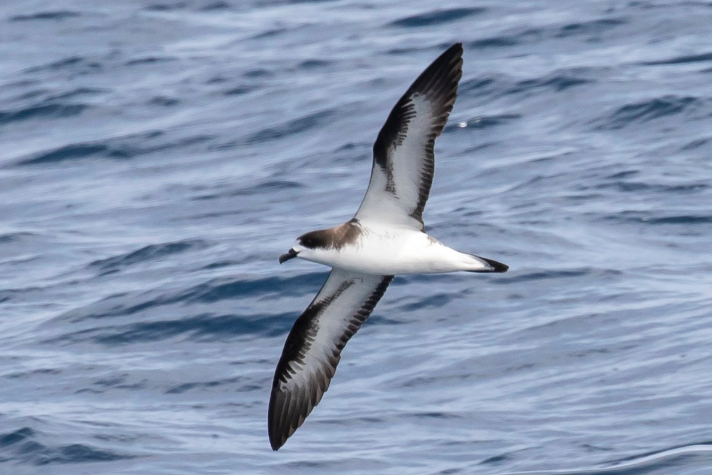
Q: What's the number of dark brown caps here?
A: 1